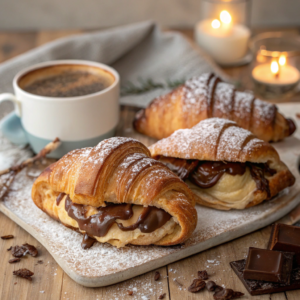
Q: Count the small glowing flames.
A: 4